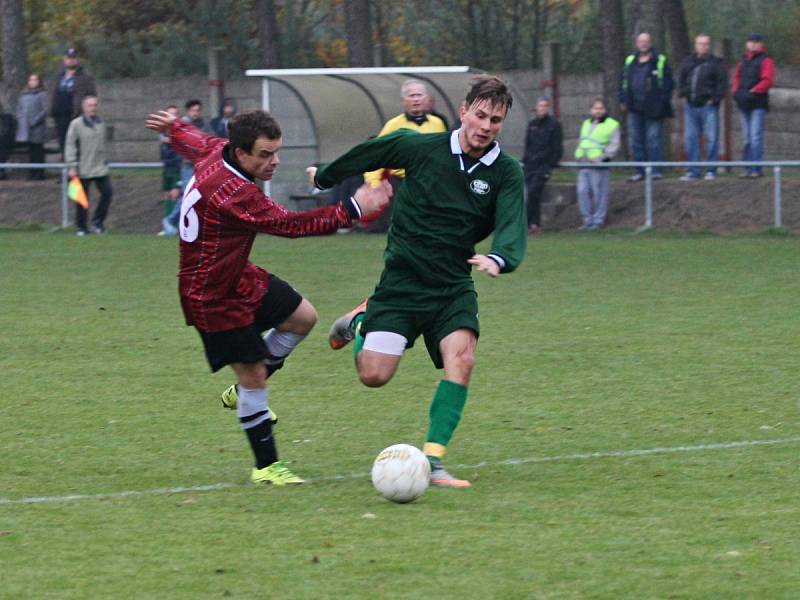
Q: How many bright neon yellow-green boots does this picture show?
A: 2